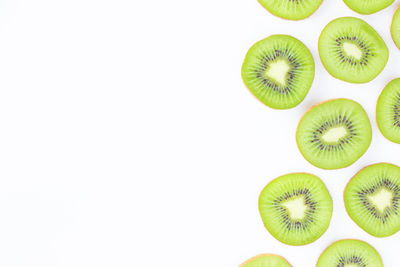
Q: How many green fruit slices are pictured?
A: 11